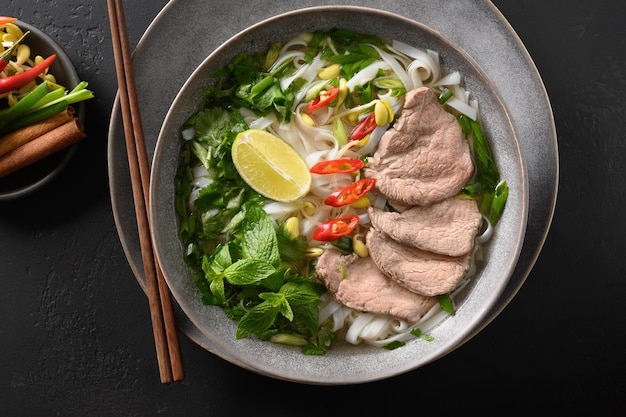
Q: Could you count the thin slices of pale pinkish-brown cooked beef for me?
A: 4